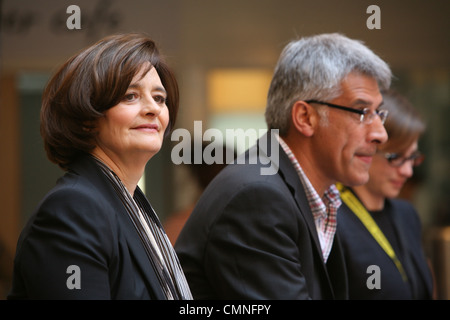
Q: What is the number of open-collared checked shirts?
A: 1